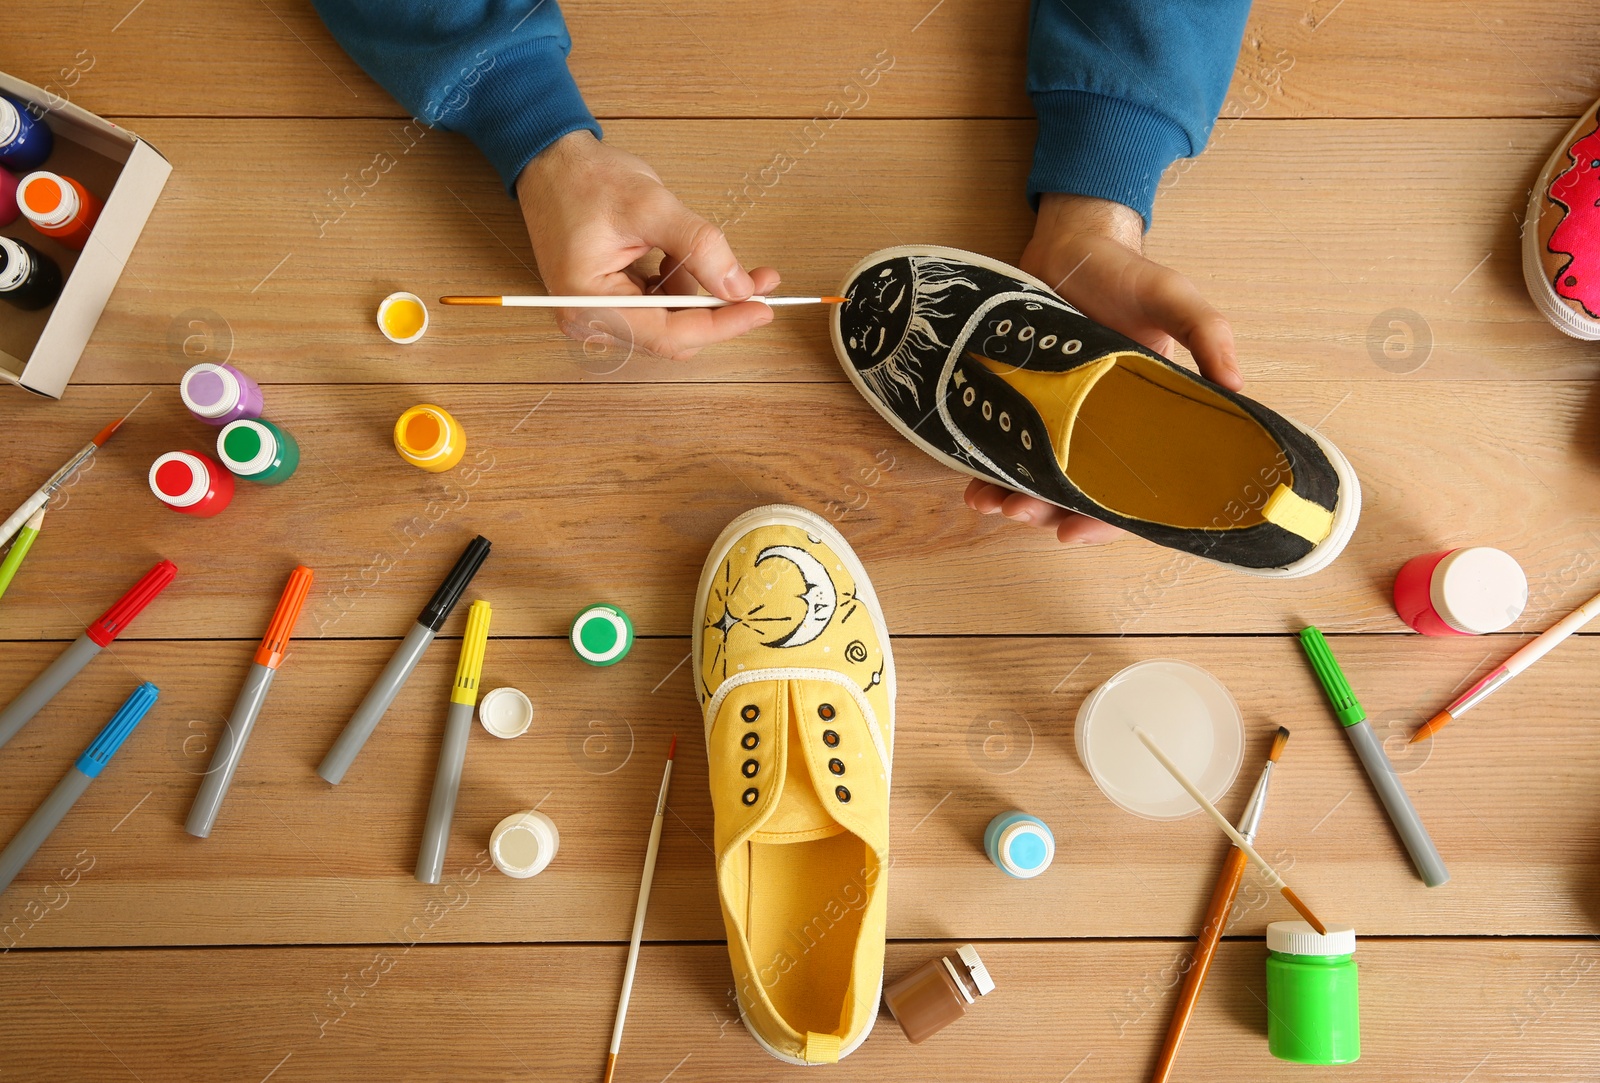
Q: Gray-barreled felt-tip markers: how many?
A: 6